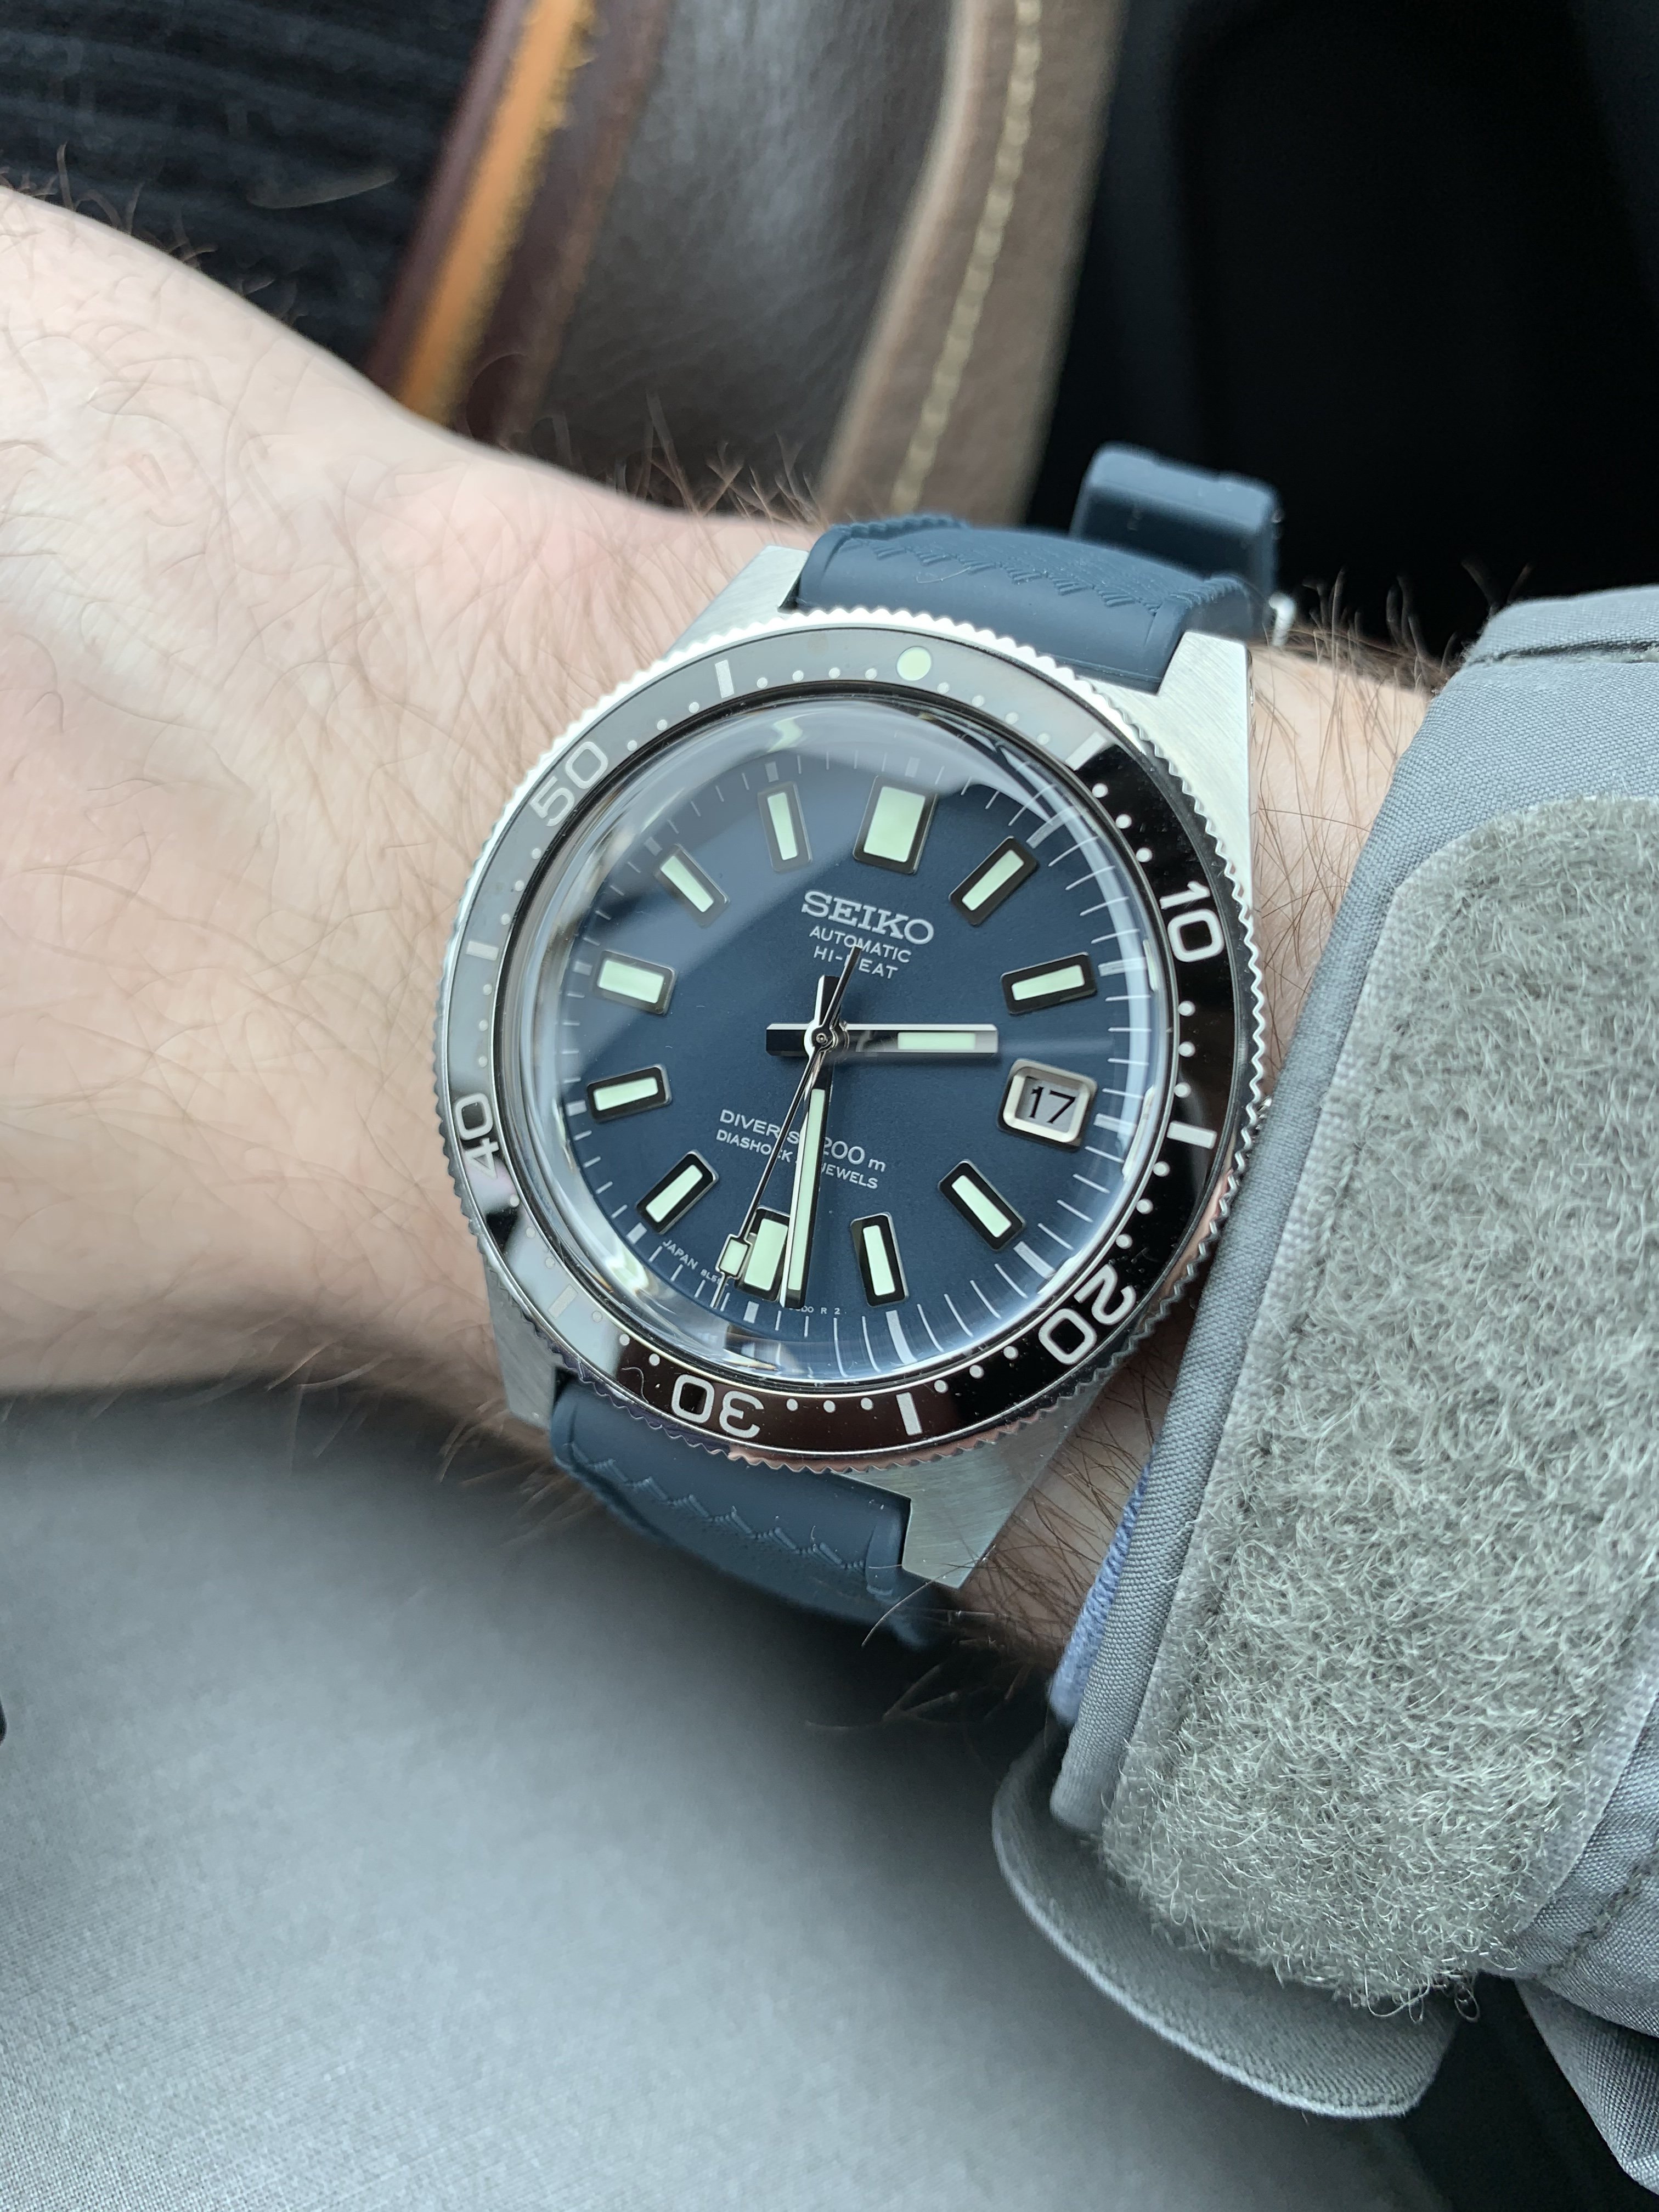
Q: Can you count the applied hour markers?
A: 11